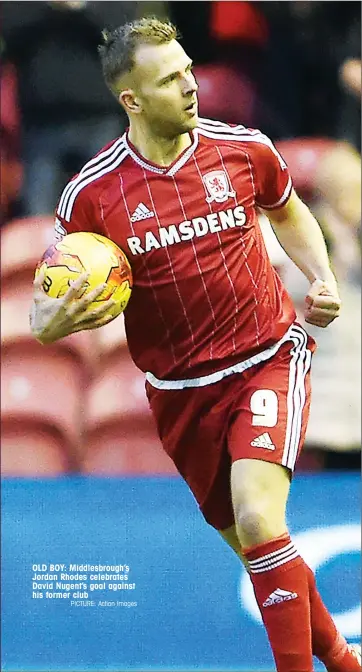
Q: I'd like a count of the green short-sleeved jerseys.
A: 0